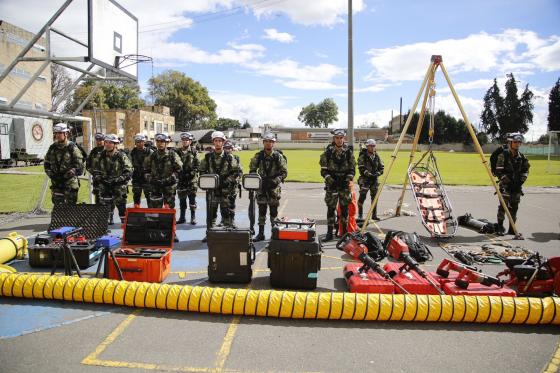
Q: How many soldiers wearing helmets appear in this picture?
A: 12